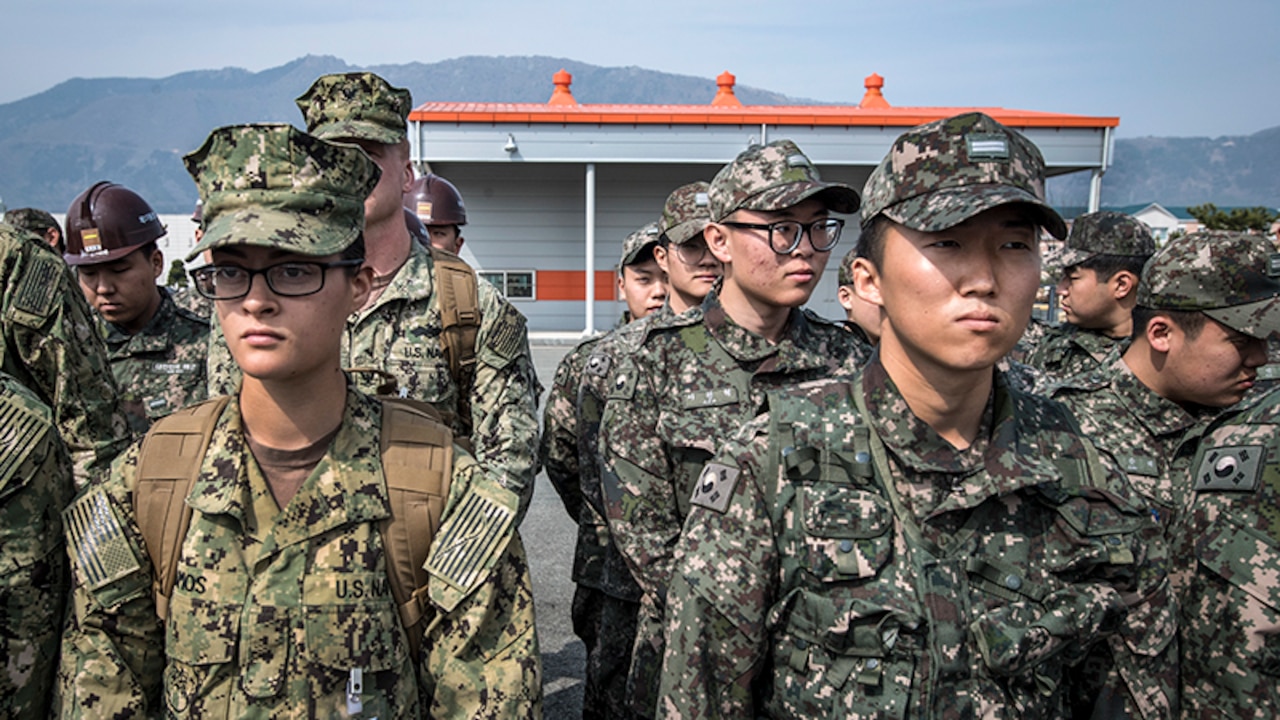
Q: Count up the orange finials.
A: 3